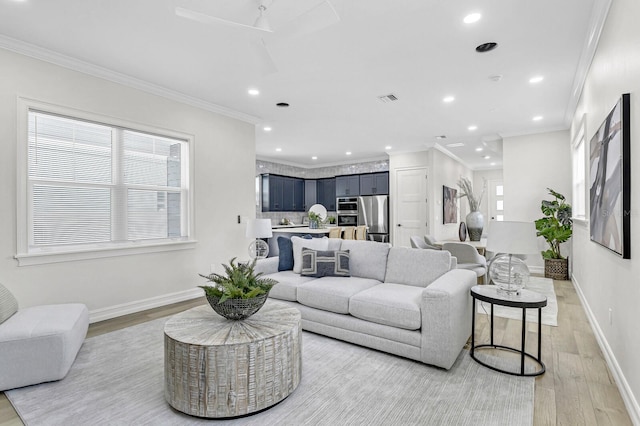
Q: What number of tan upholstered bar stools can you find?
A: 3